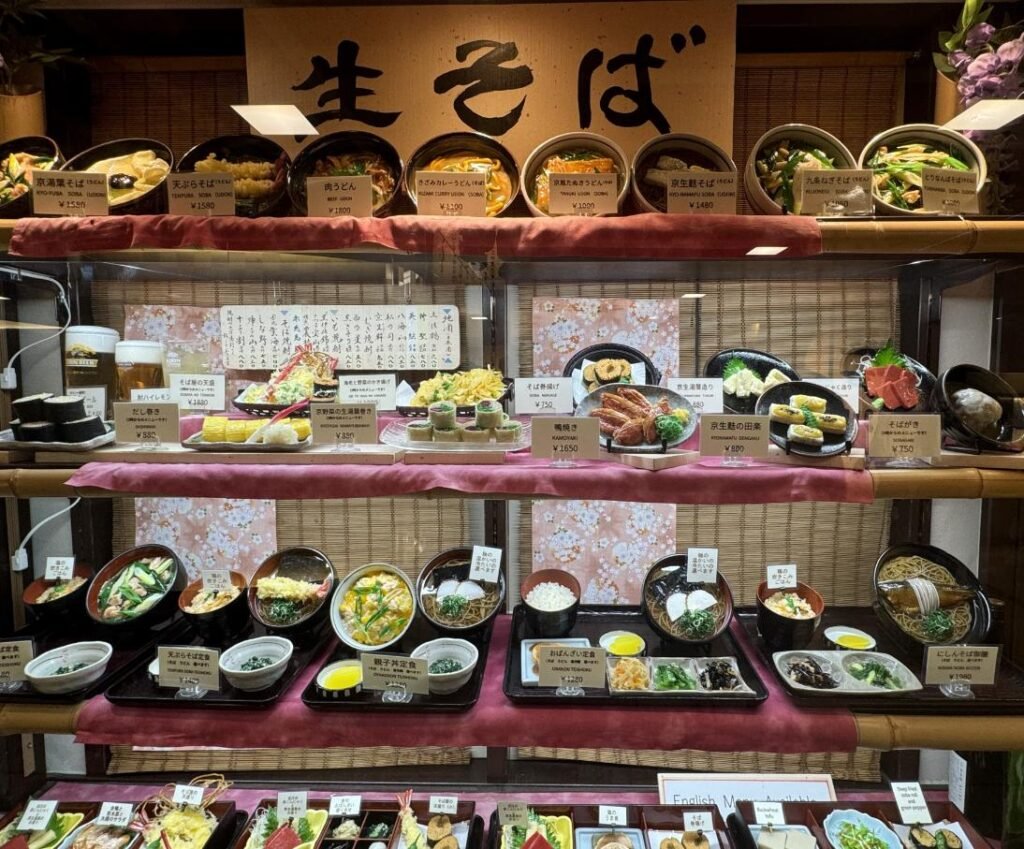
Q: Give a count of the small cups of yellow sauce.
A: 3